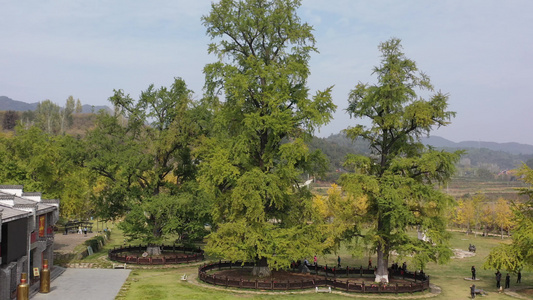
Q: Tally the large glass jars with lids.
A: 0